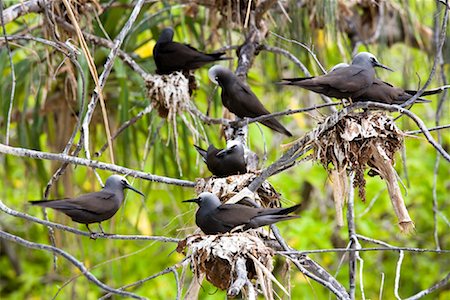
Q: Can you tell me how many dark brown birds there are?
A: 7